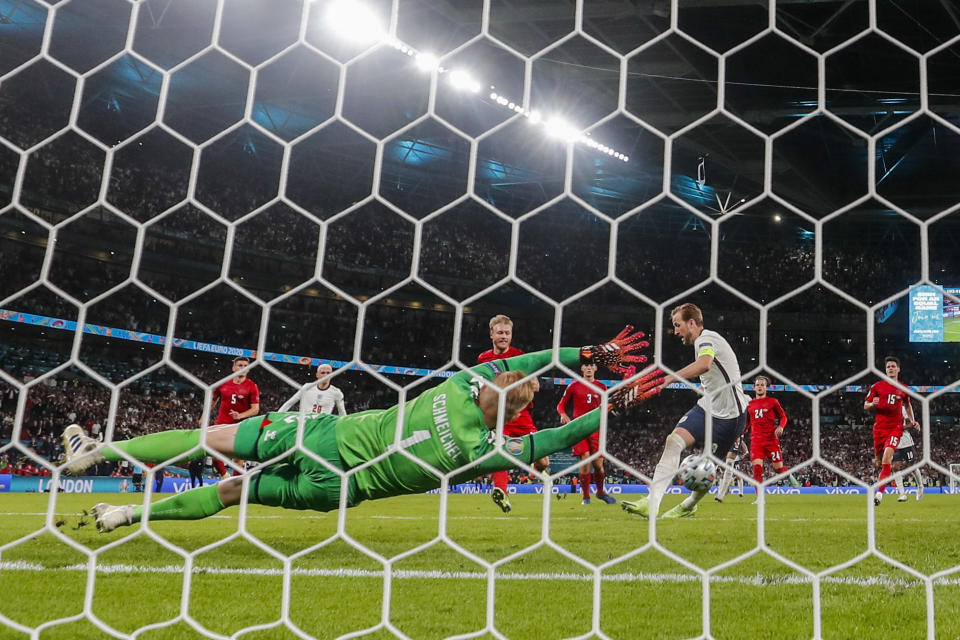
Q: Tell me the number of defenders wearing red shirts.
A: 5